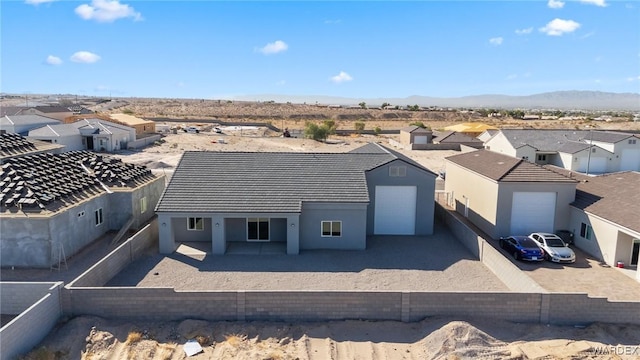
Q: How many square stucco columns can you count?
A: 3